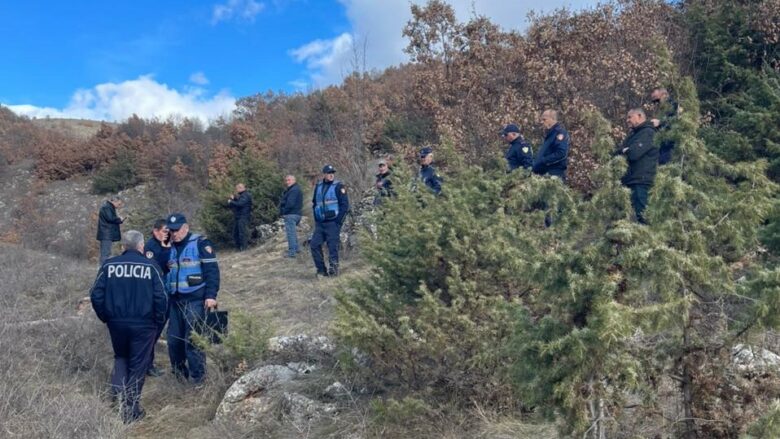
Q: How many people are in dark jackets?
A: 13